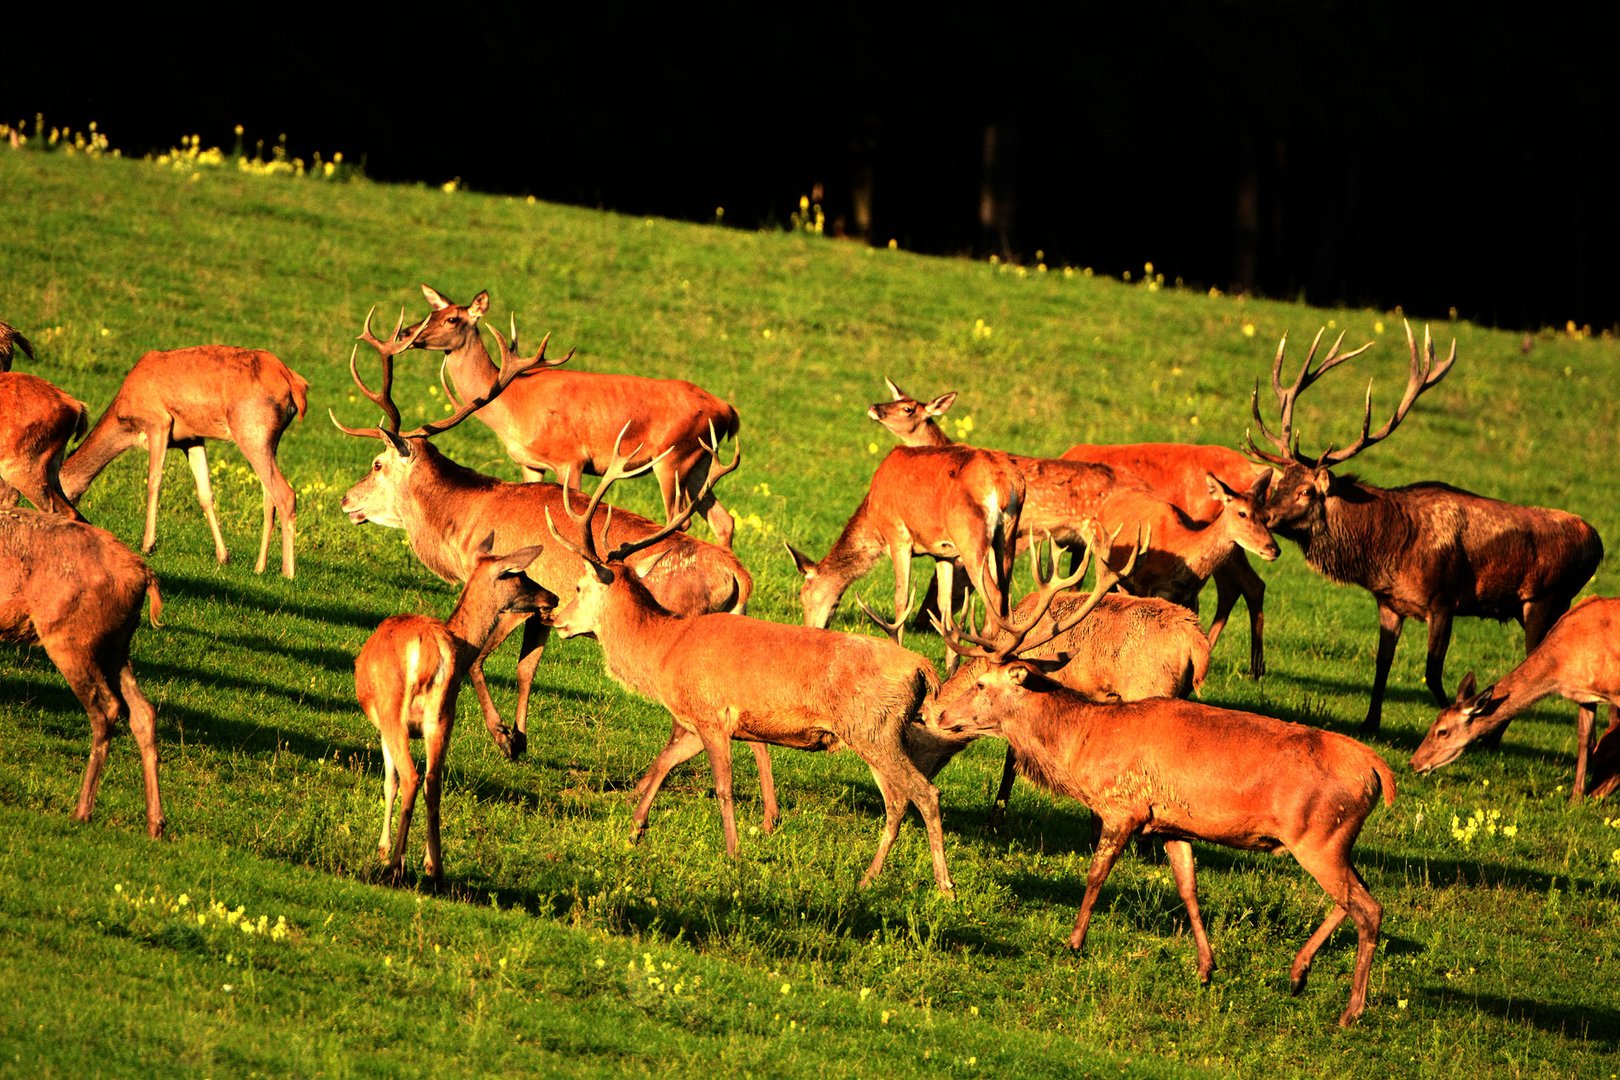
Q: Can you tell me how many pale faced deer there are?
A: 2